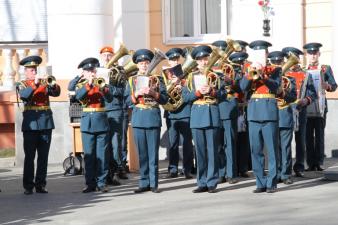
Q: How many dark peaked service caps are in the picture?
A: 12